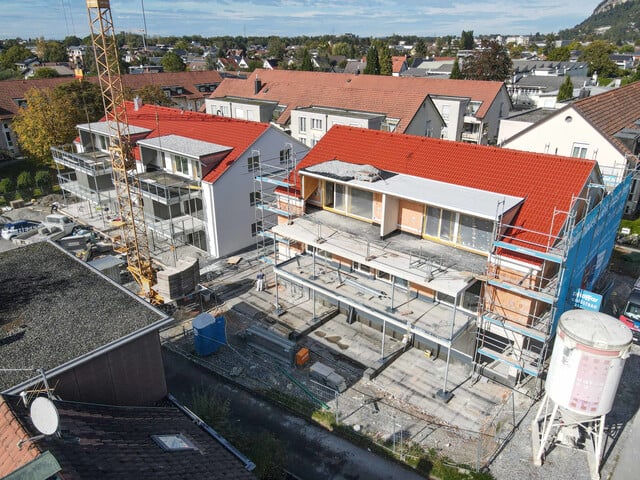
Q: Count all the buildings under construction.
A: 2